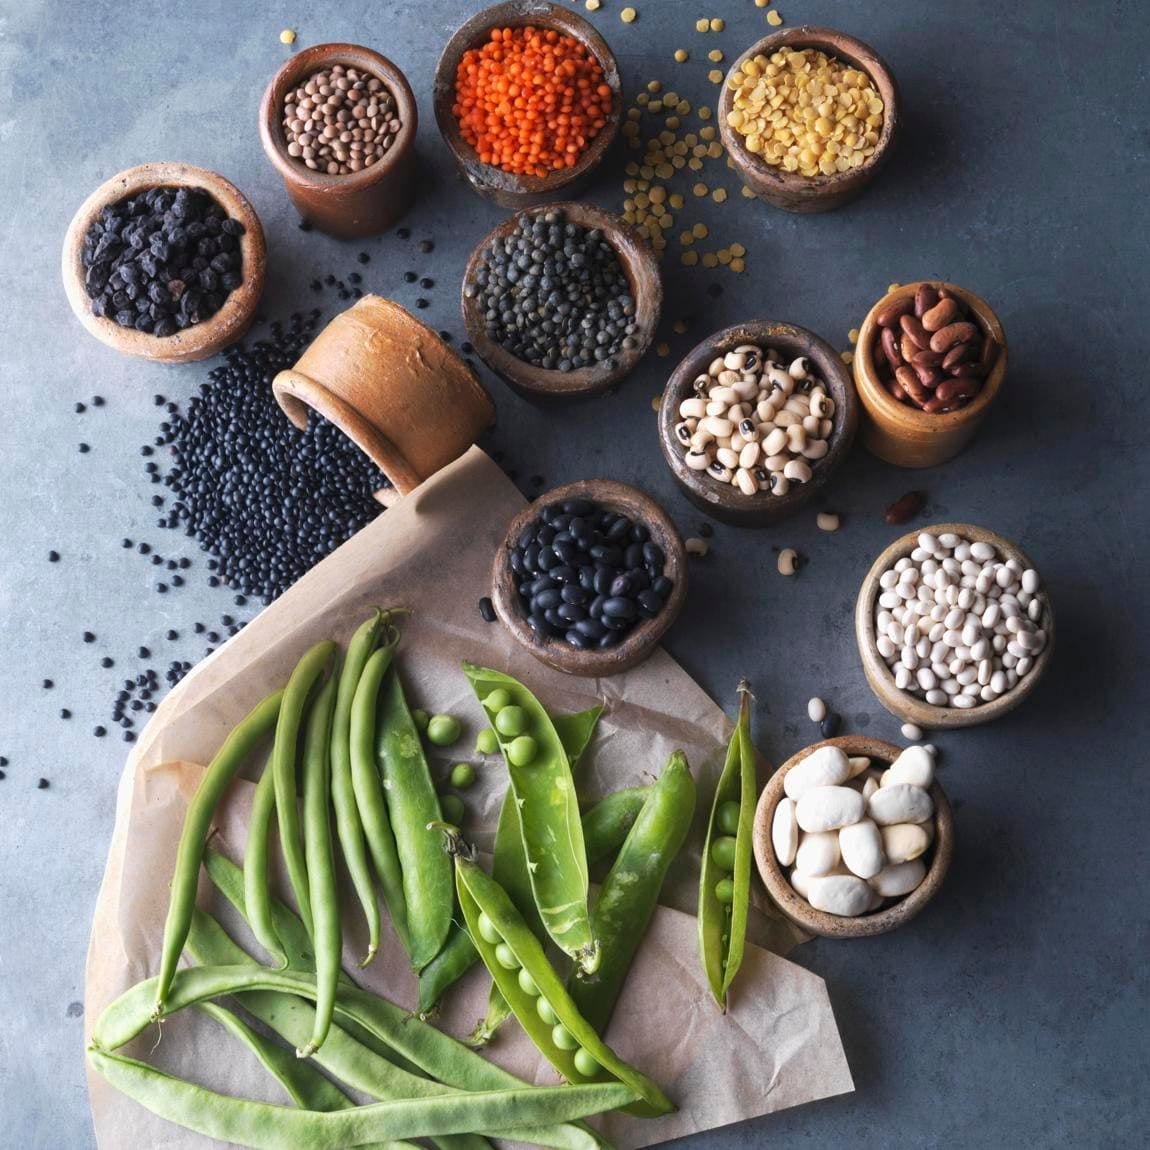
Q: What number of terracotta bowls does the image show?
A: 11